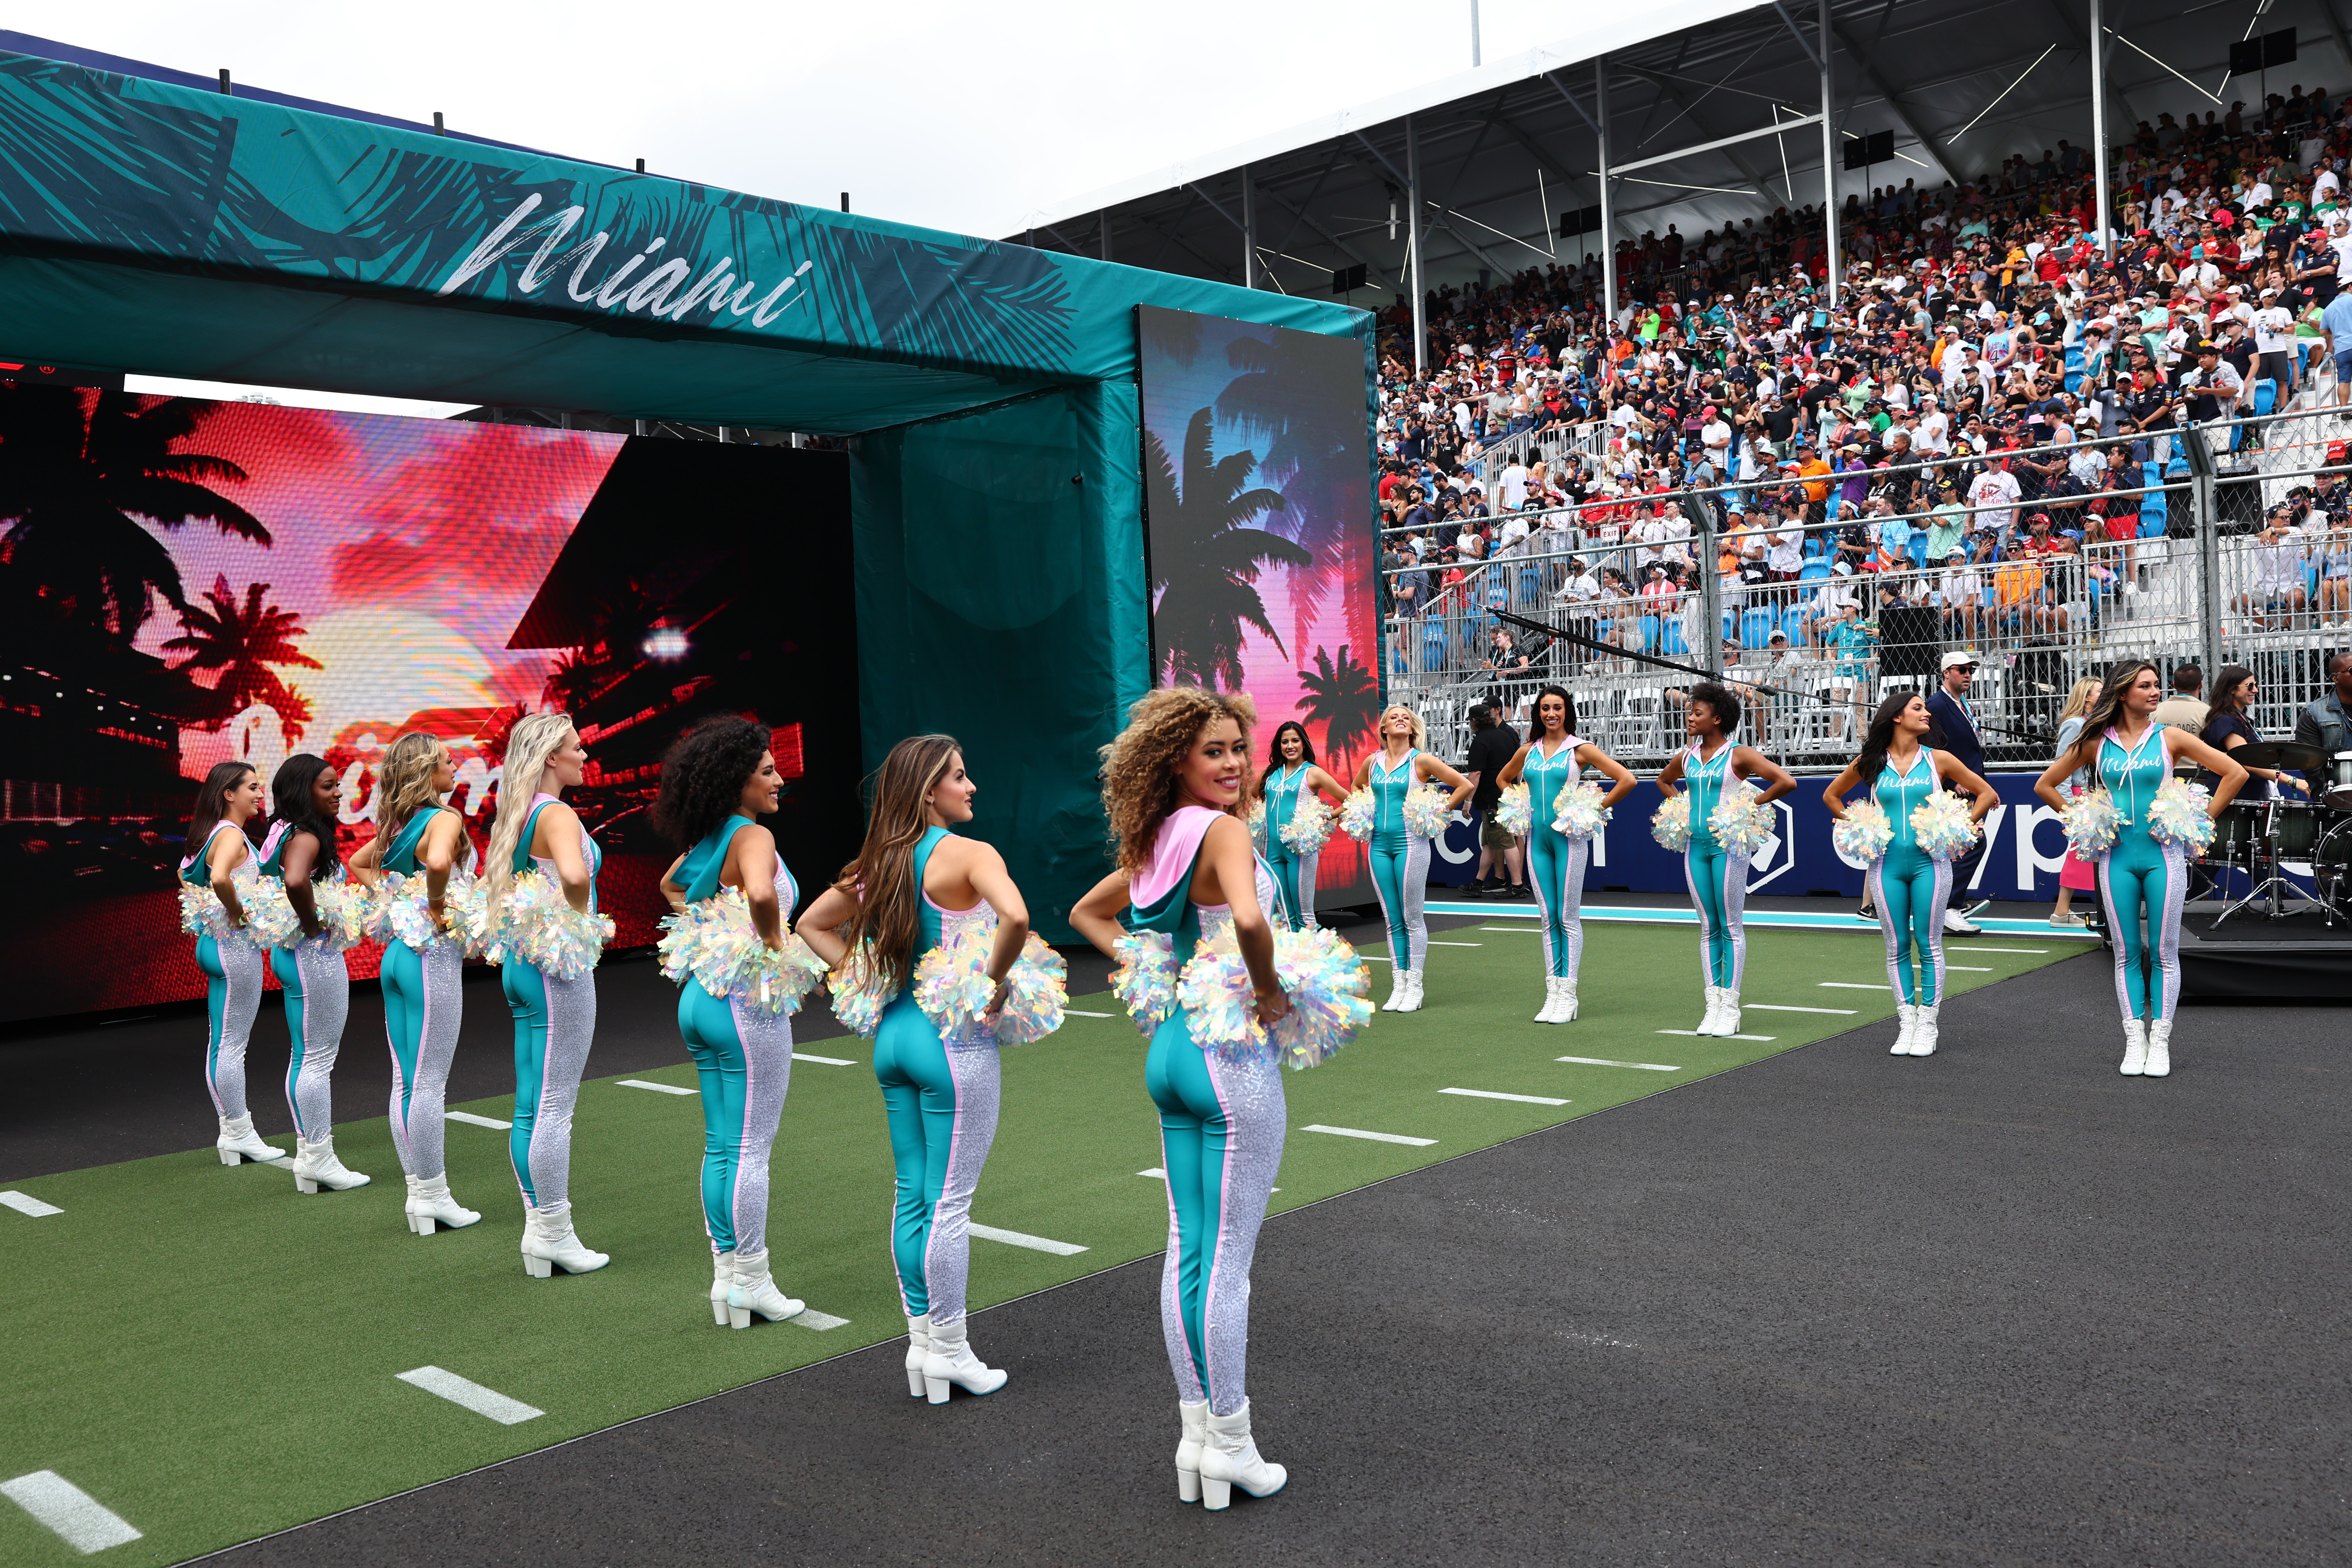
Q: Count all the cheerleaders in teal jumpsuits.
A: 13